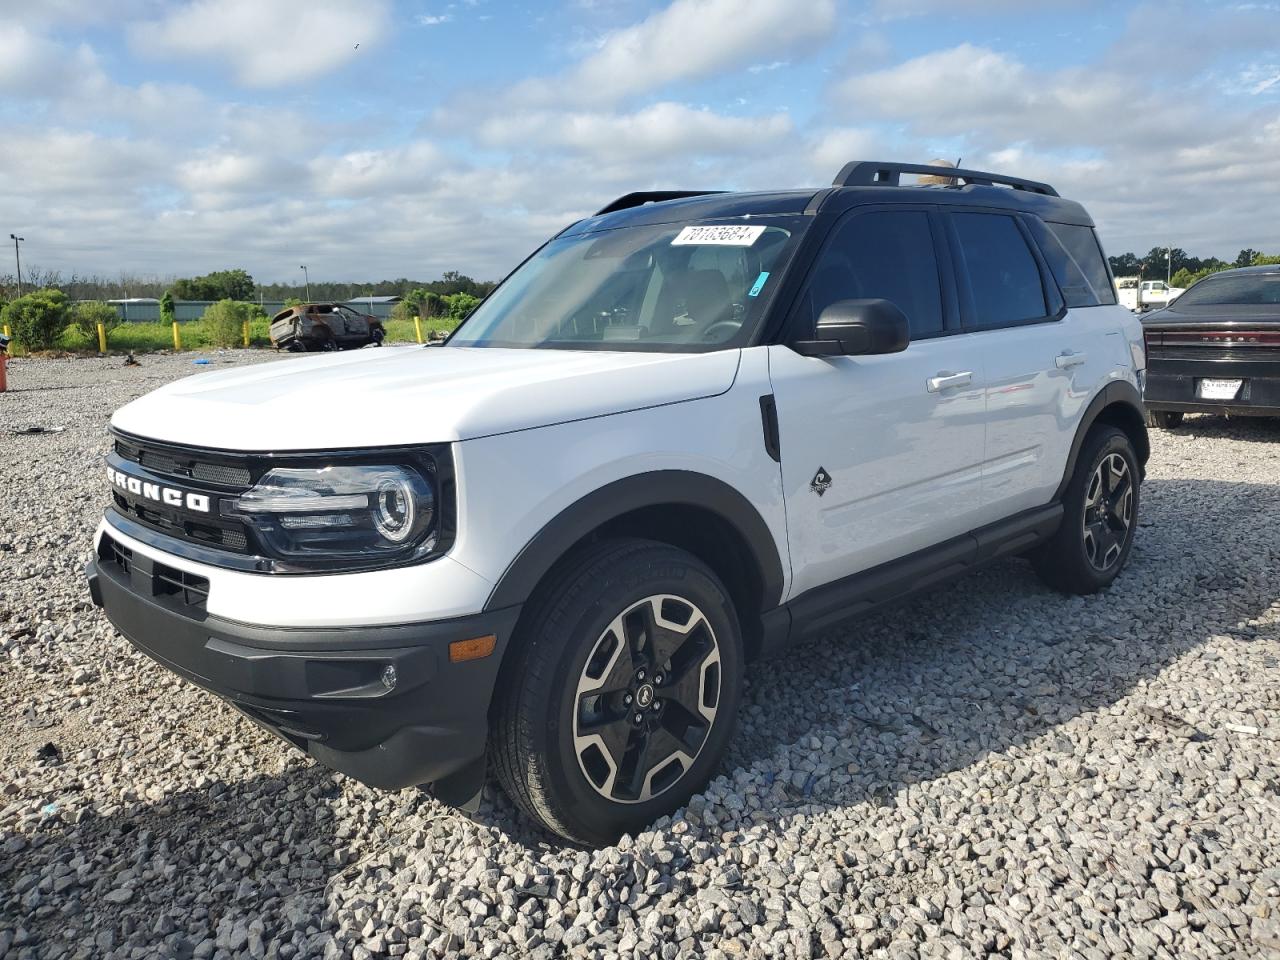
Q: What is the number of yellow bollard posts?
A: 5